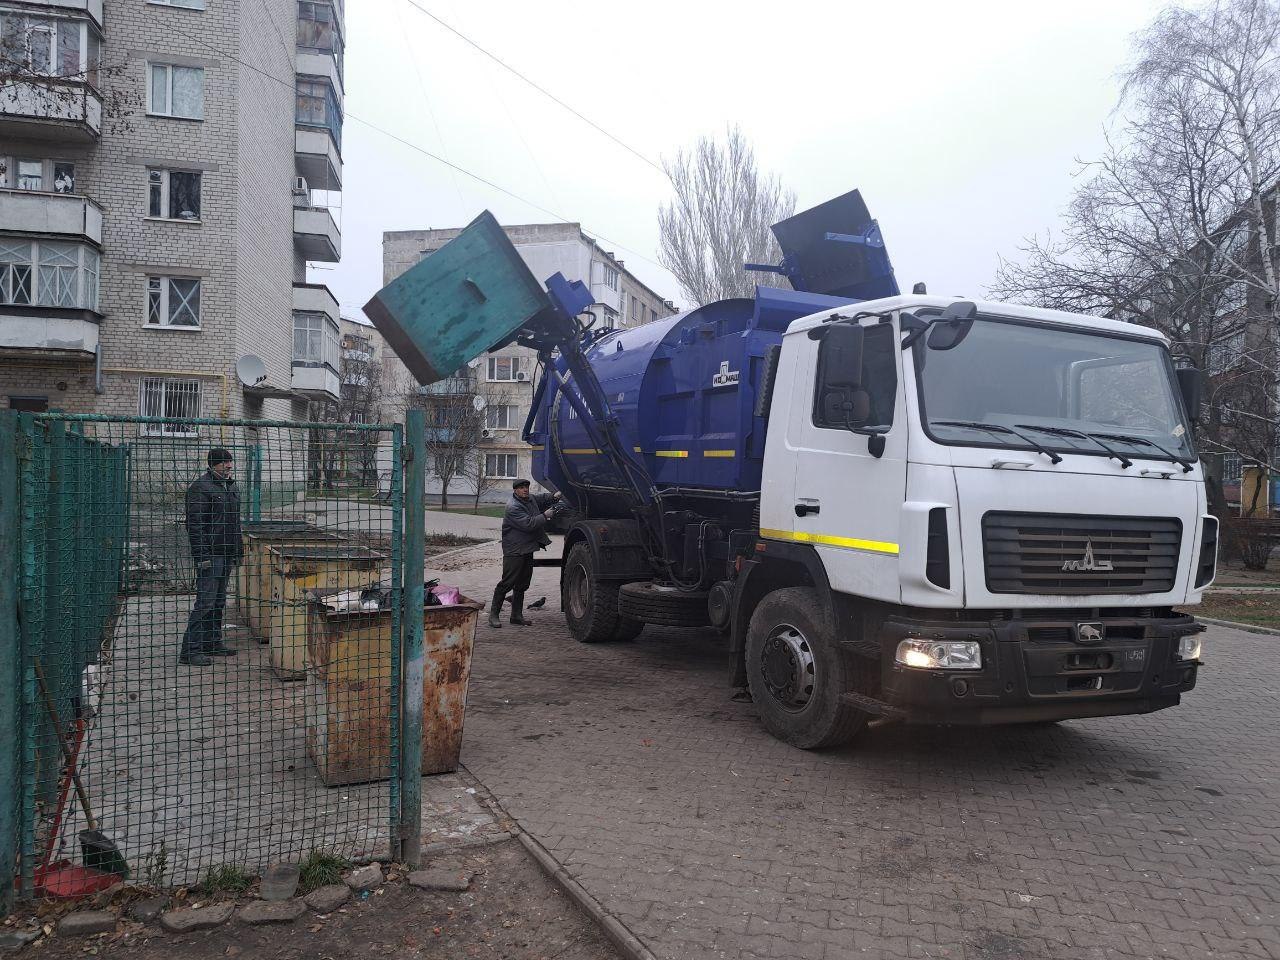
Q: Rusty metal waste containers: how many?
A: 3